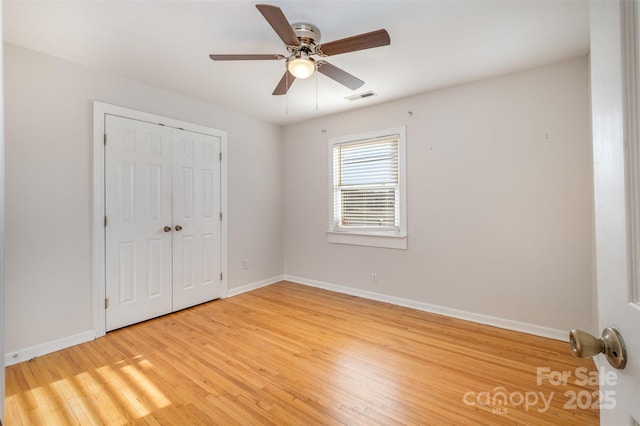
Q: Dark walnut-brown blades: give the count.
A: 5